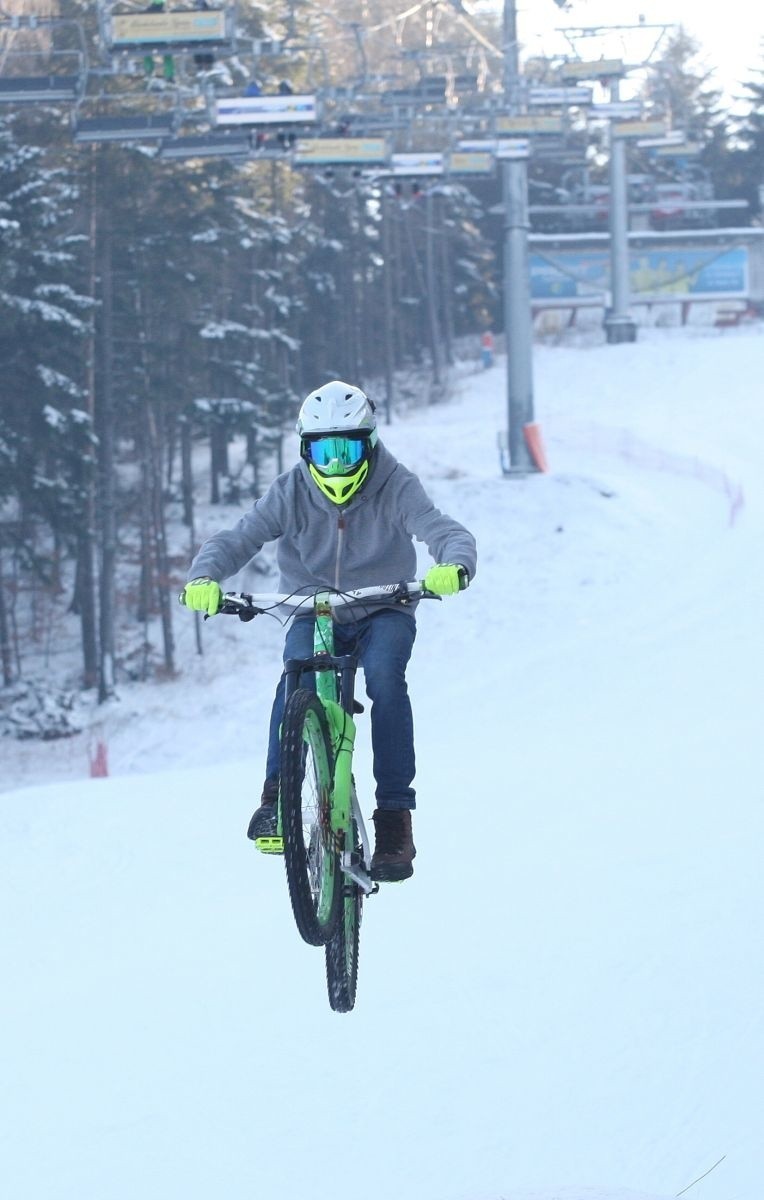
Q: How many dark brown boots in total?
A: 2